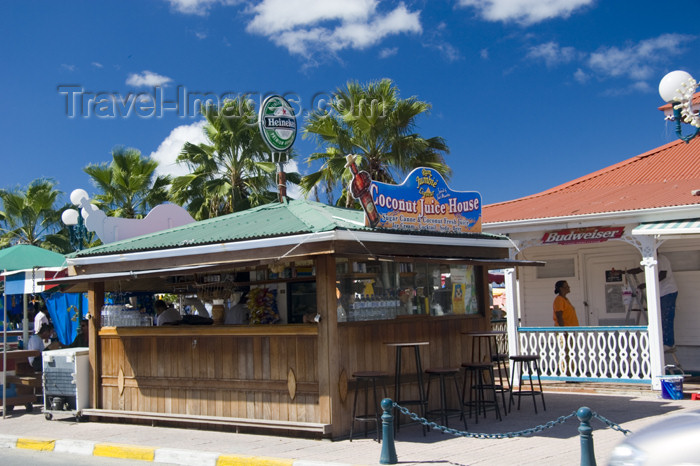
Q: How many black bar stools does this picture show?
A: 5